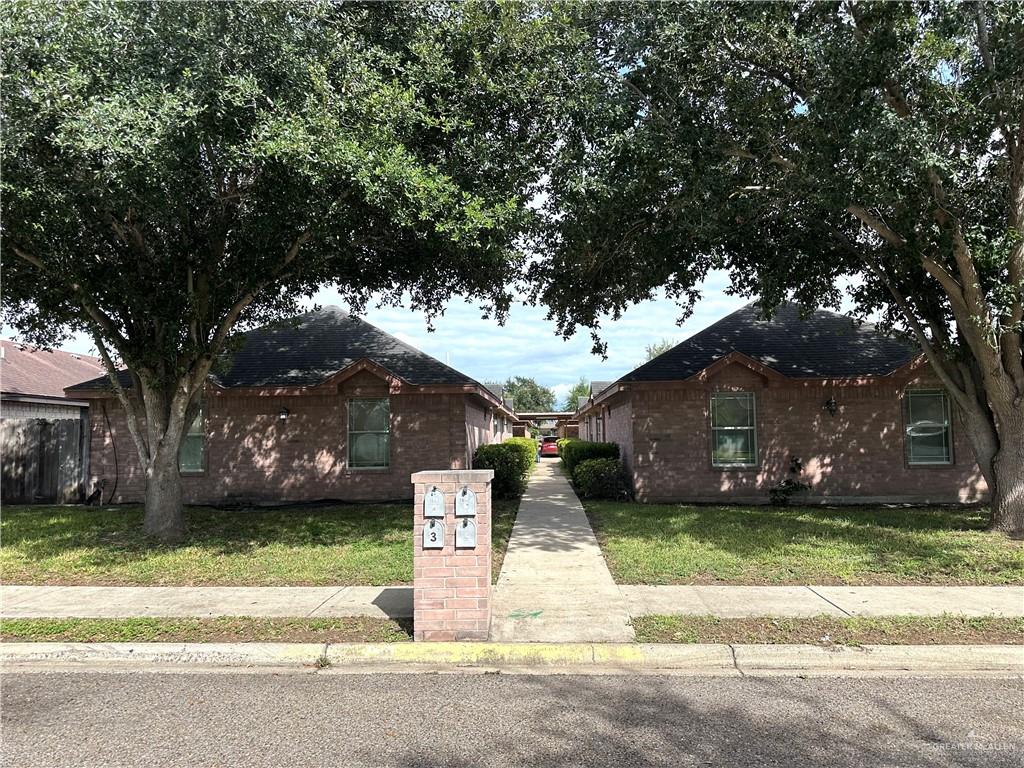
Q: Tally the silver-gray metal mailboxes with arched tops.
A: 4